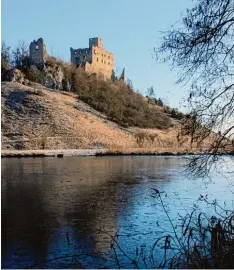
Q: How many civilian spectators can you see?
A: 0